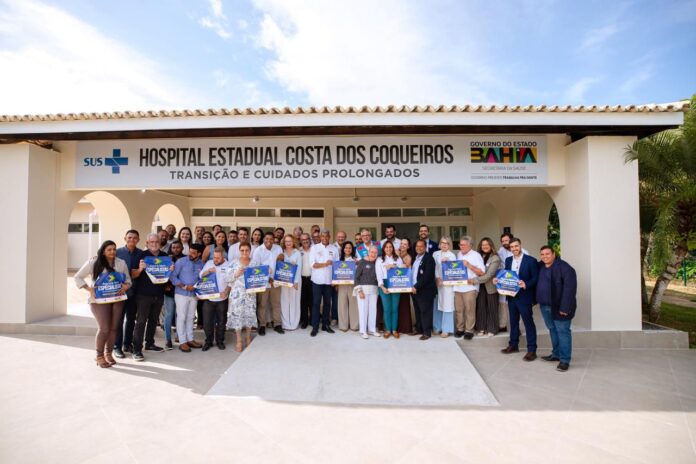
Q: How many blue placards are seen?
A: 9